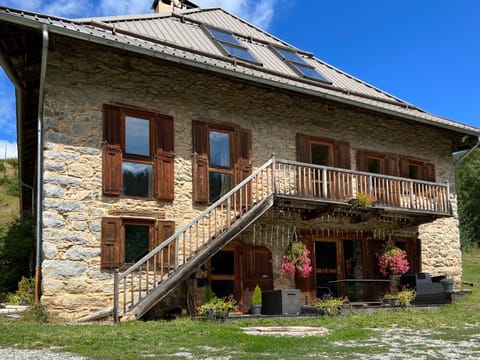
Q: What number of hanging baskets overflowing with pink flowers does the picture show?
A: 2